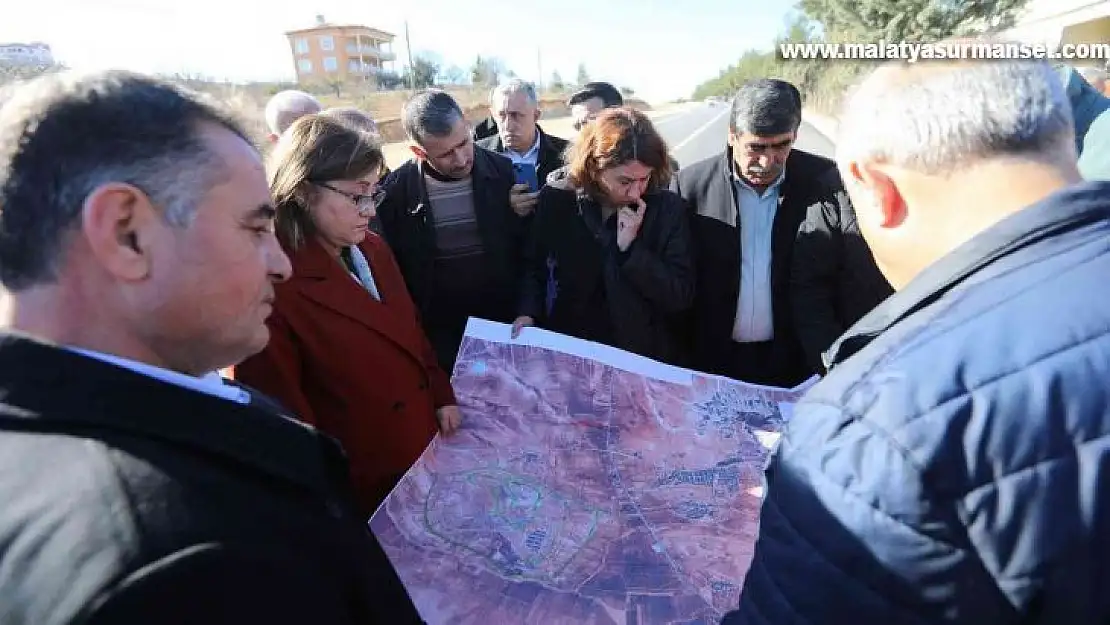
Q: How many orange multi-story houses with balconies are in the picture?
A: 1